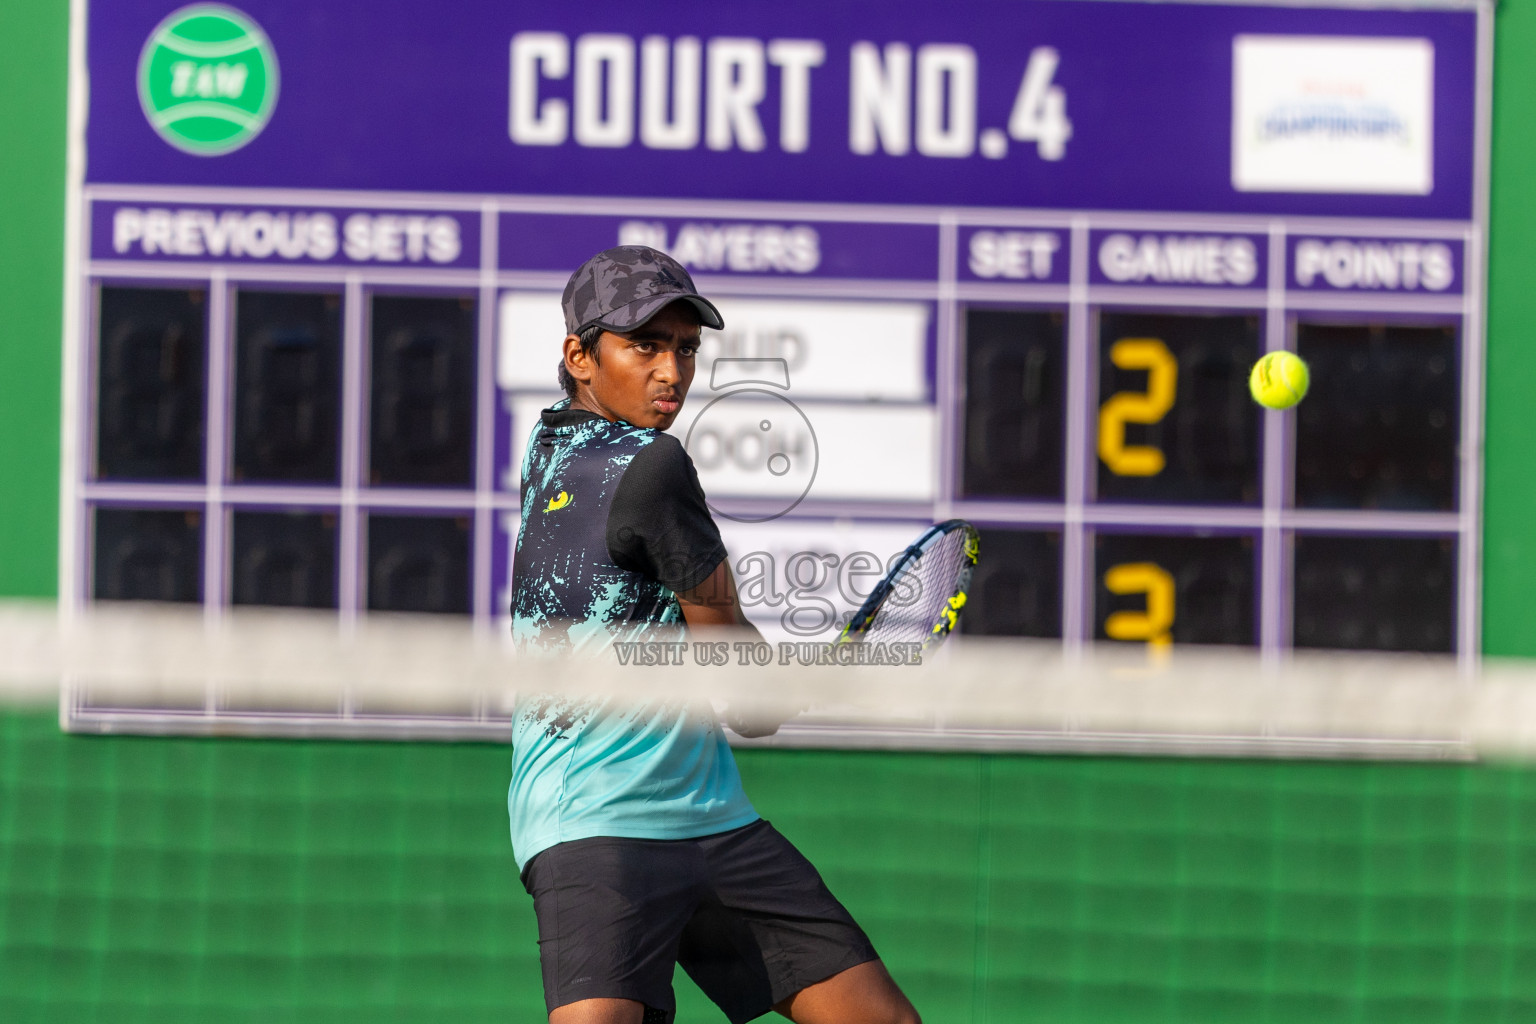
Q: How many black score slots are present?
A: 12